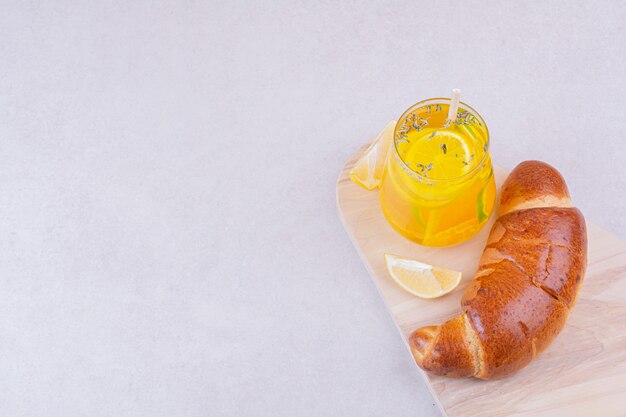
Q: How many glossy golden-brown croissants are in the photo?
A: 1